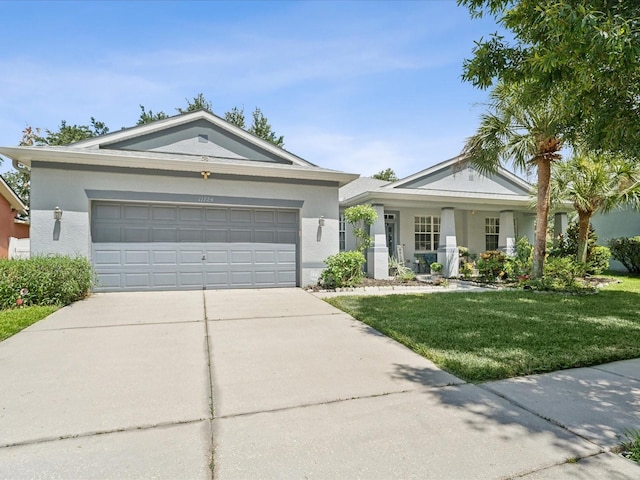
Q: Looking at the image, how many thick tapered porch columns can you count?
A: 4